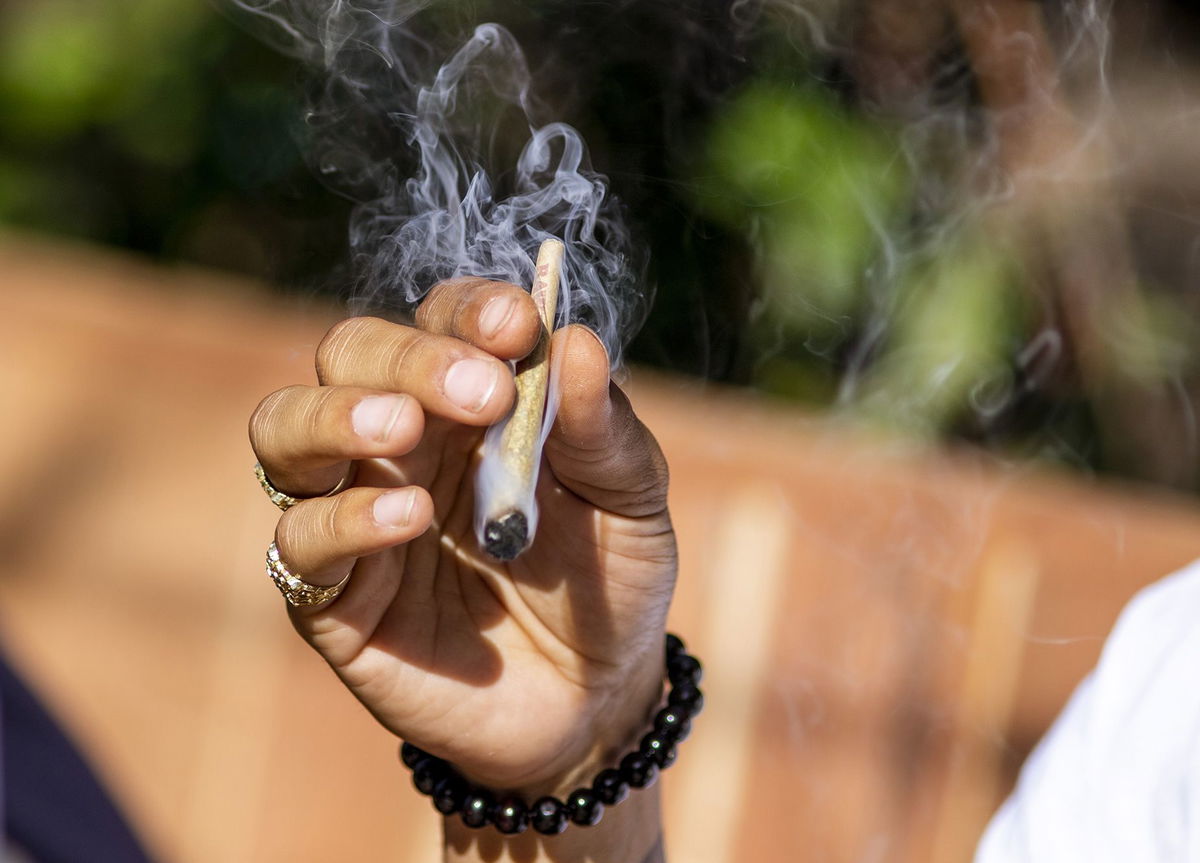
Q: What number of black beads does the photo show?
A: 14